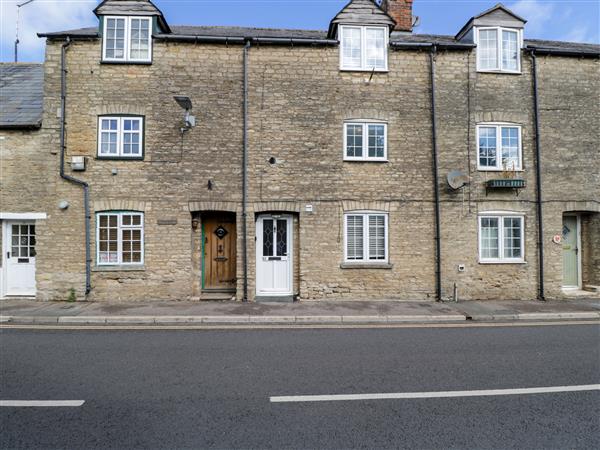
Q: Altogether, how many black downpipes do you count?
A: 4